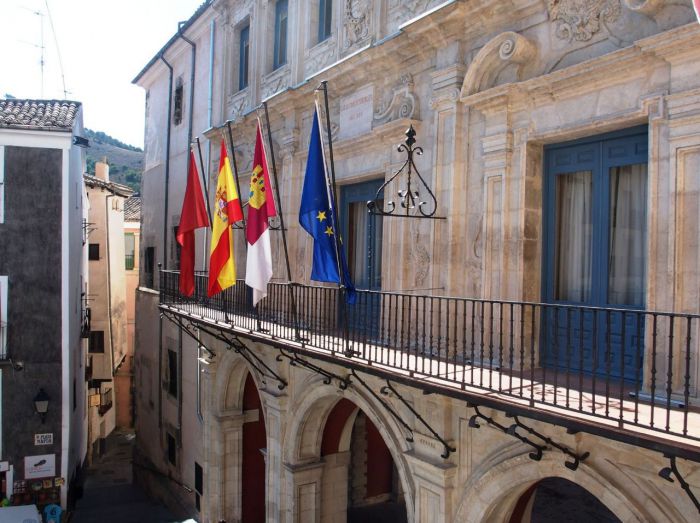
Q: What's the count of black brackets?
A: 13